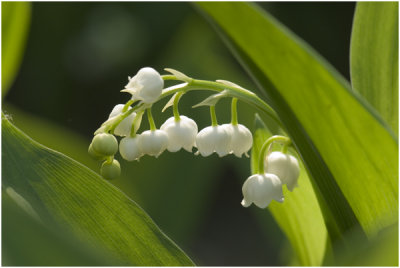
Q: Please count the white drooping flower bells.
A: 9